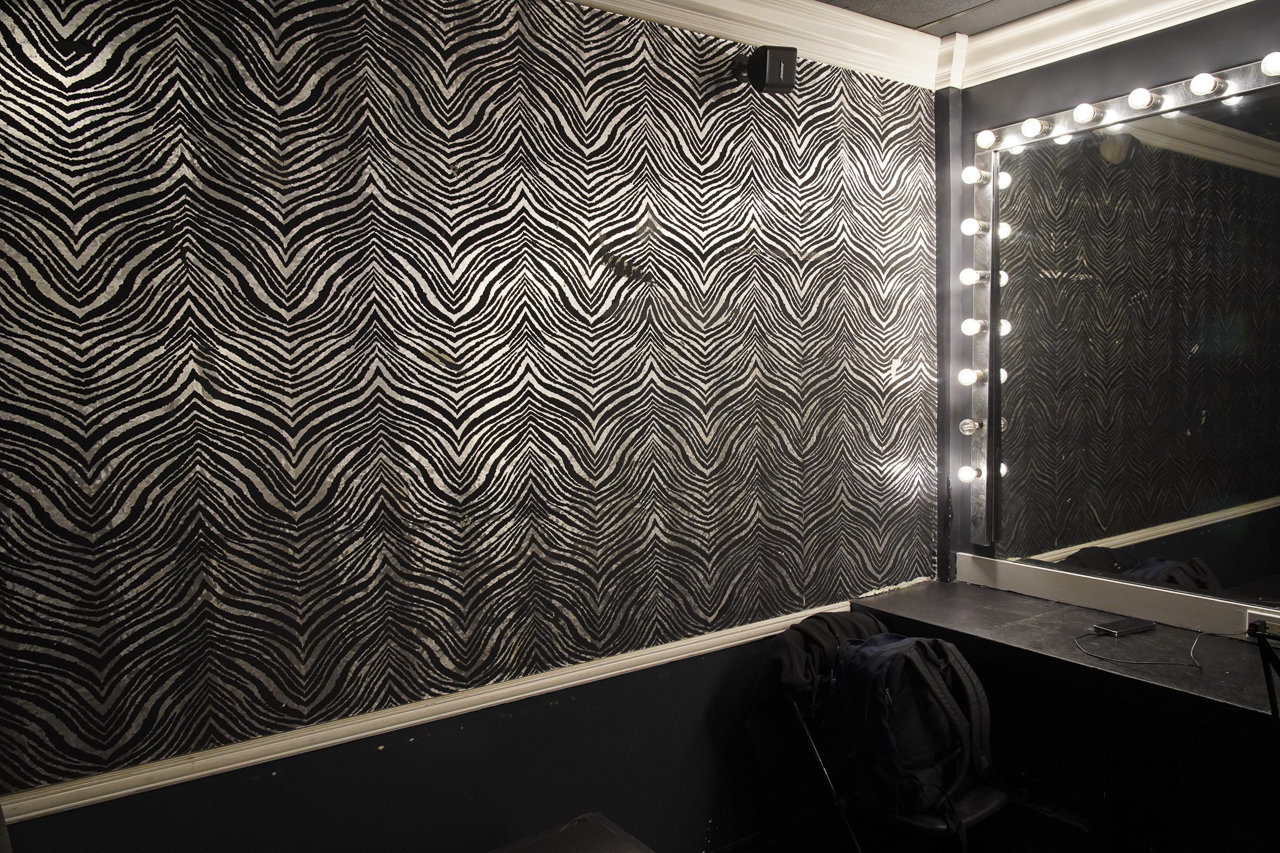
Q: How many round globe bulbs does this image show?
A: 13